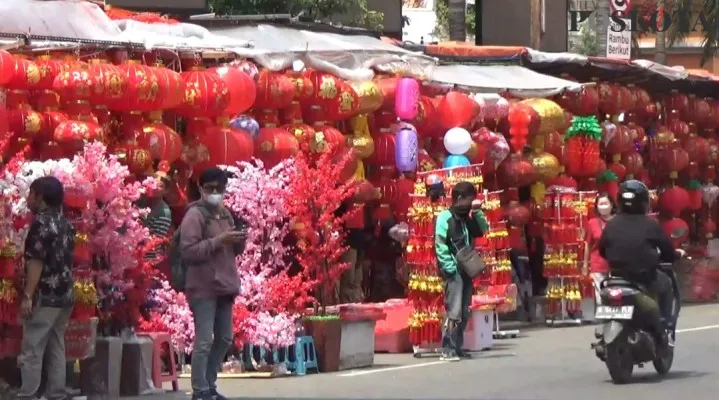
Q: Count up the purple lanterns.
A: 1